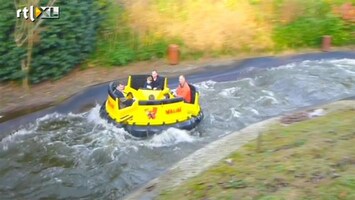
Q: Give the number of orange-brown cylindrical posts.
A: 2